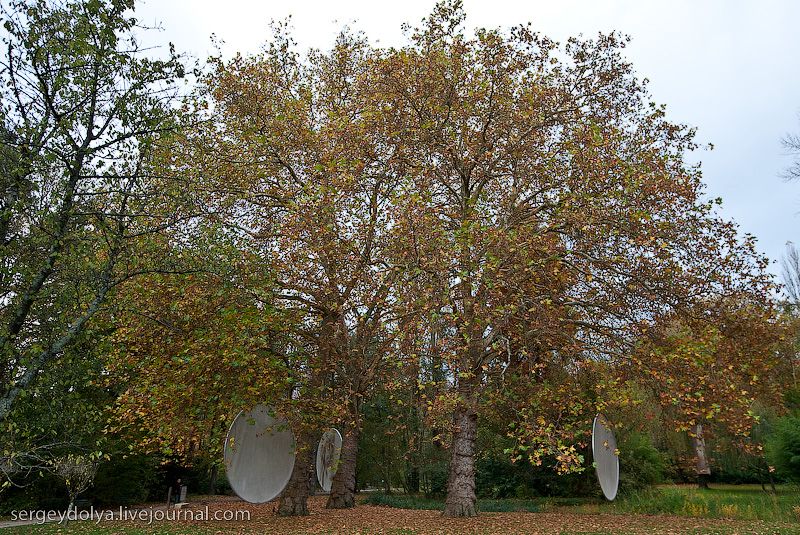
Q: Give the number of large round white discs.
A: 3